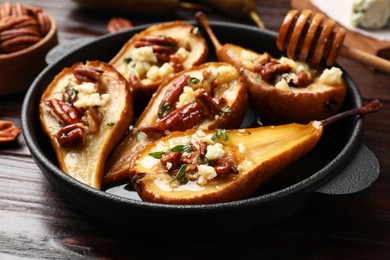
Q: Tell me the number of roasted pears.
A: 5